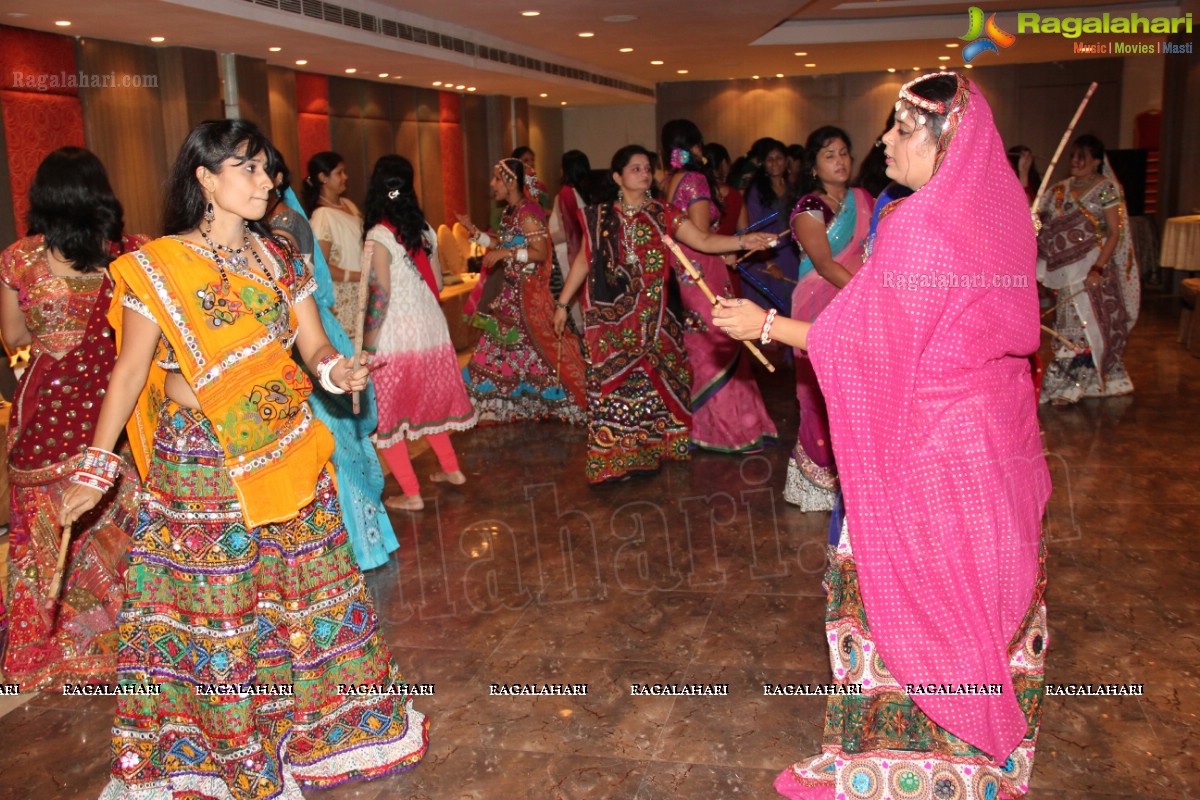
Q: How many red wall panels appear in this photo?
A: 3